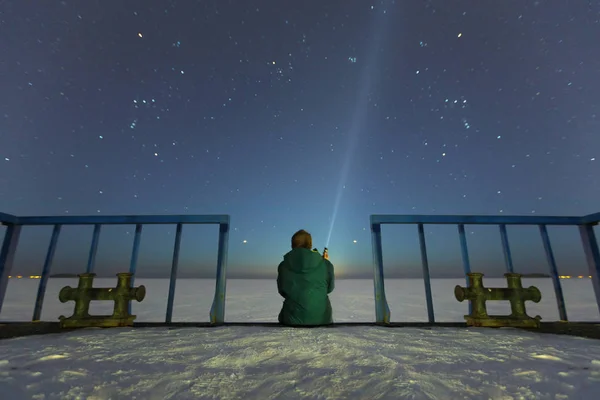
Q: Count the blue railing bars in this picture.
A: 12